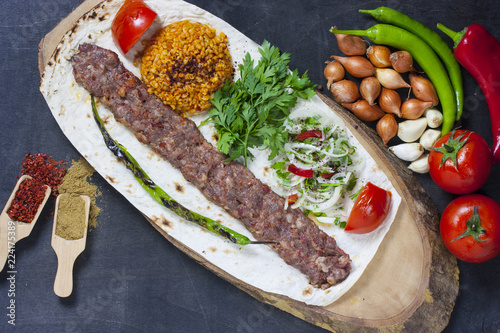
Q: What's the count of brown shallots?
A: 13